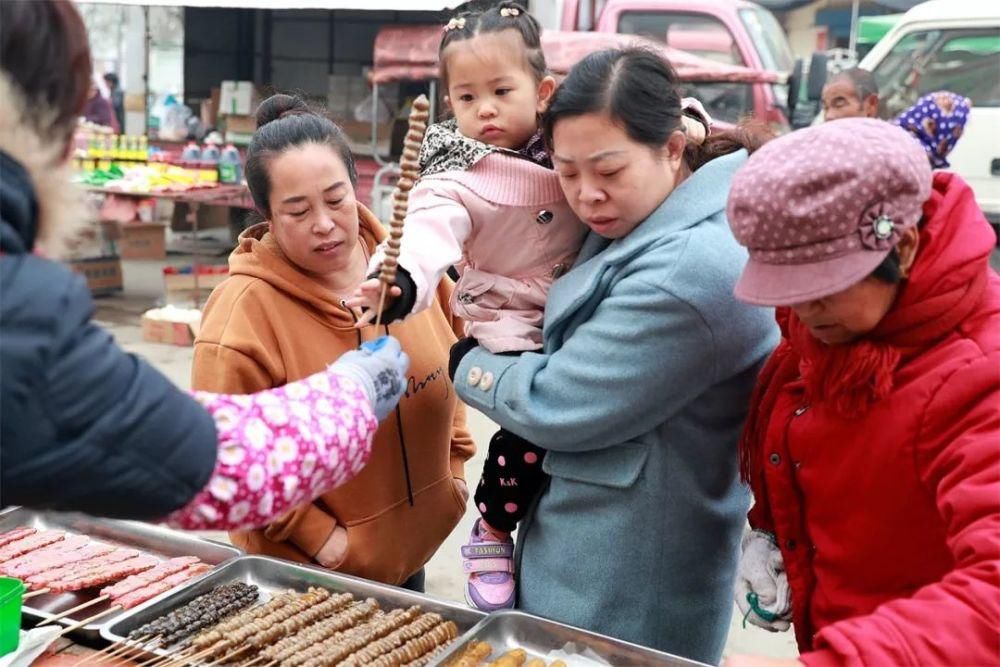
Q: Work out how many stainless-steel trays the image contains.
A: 3